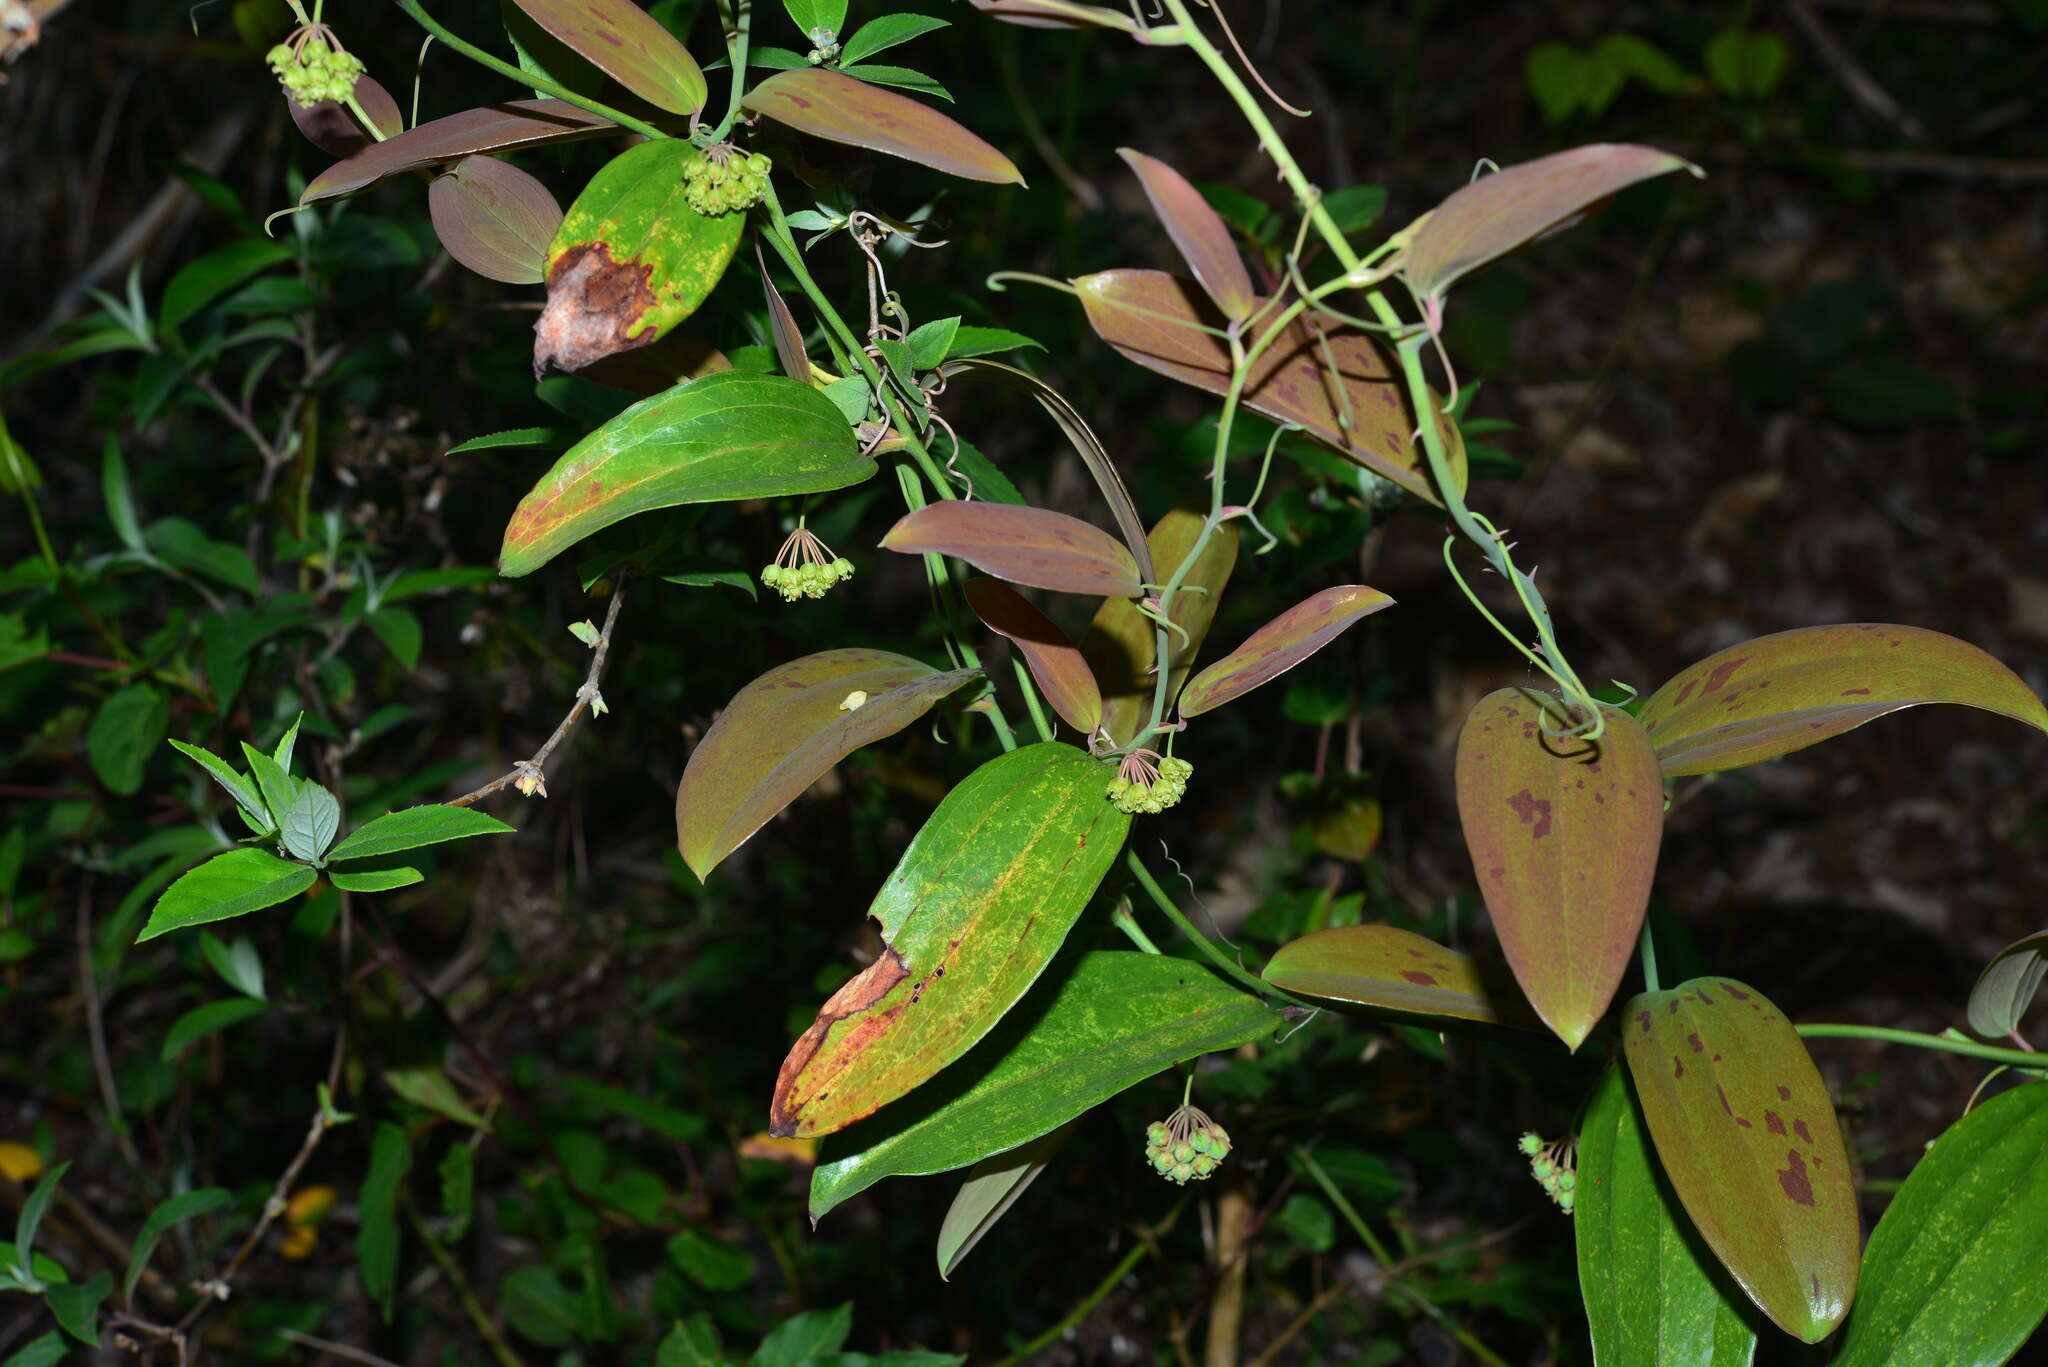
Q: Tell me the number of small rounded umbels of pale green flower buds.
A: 6